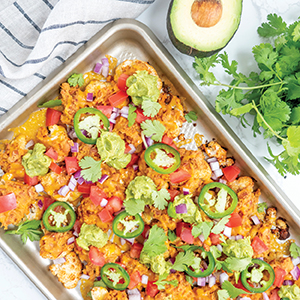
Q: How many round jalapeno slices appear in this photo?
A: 8